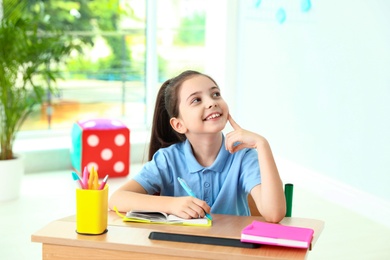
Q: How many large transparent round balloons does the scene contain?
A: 0